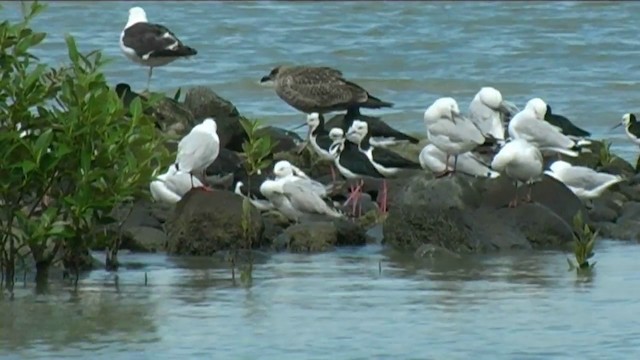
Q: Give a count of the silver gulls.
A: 10